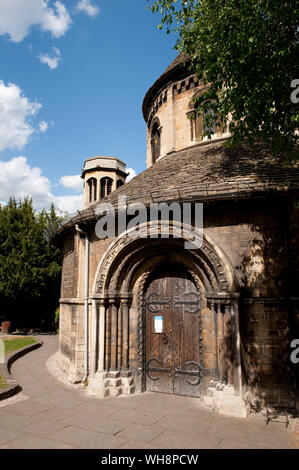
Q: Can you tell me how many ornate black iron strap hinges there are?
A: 4